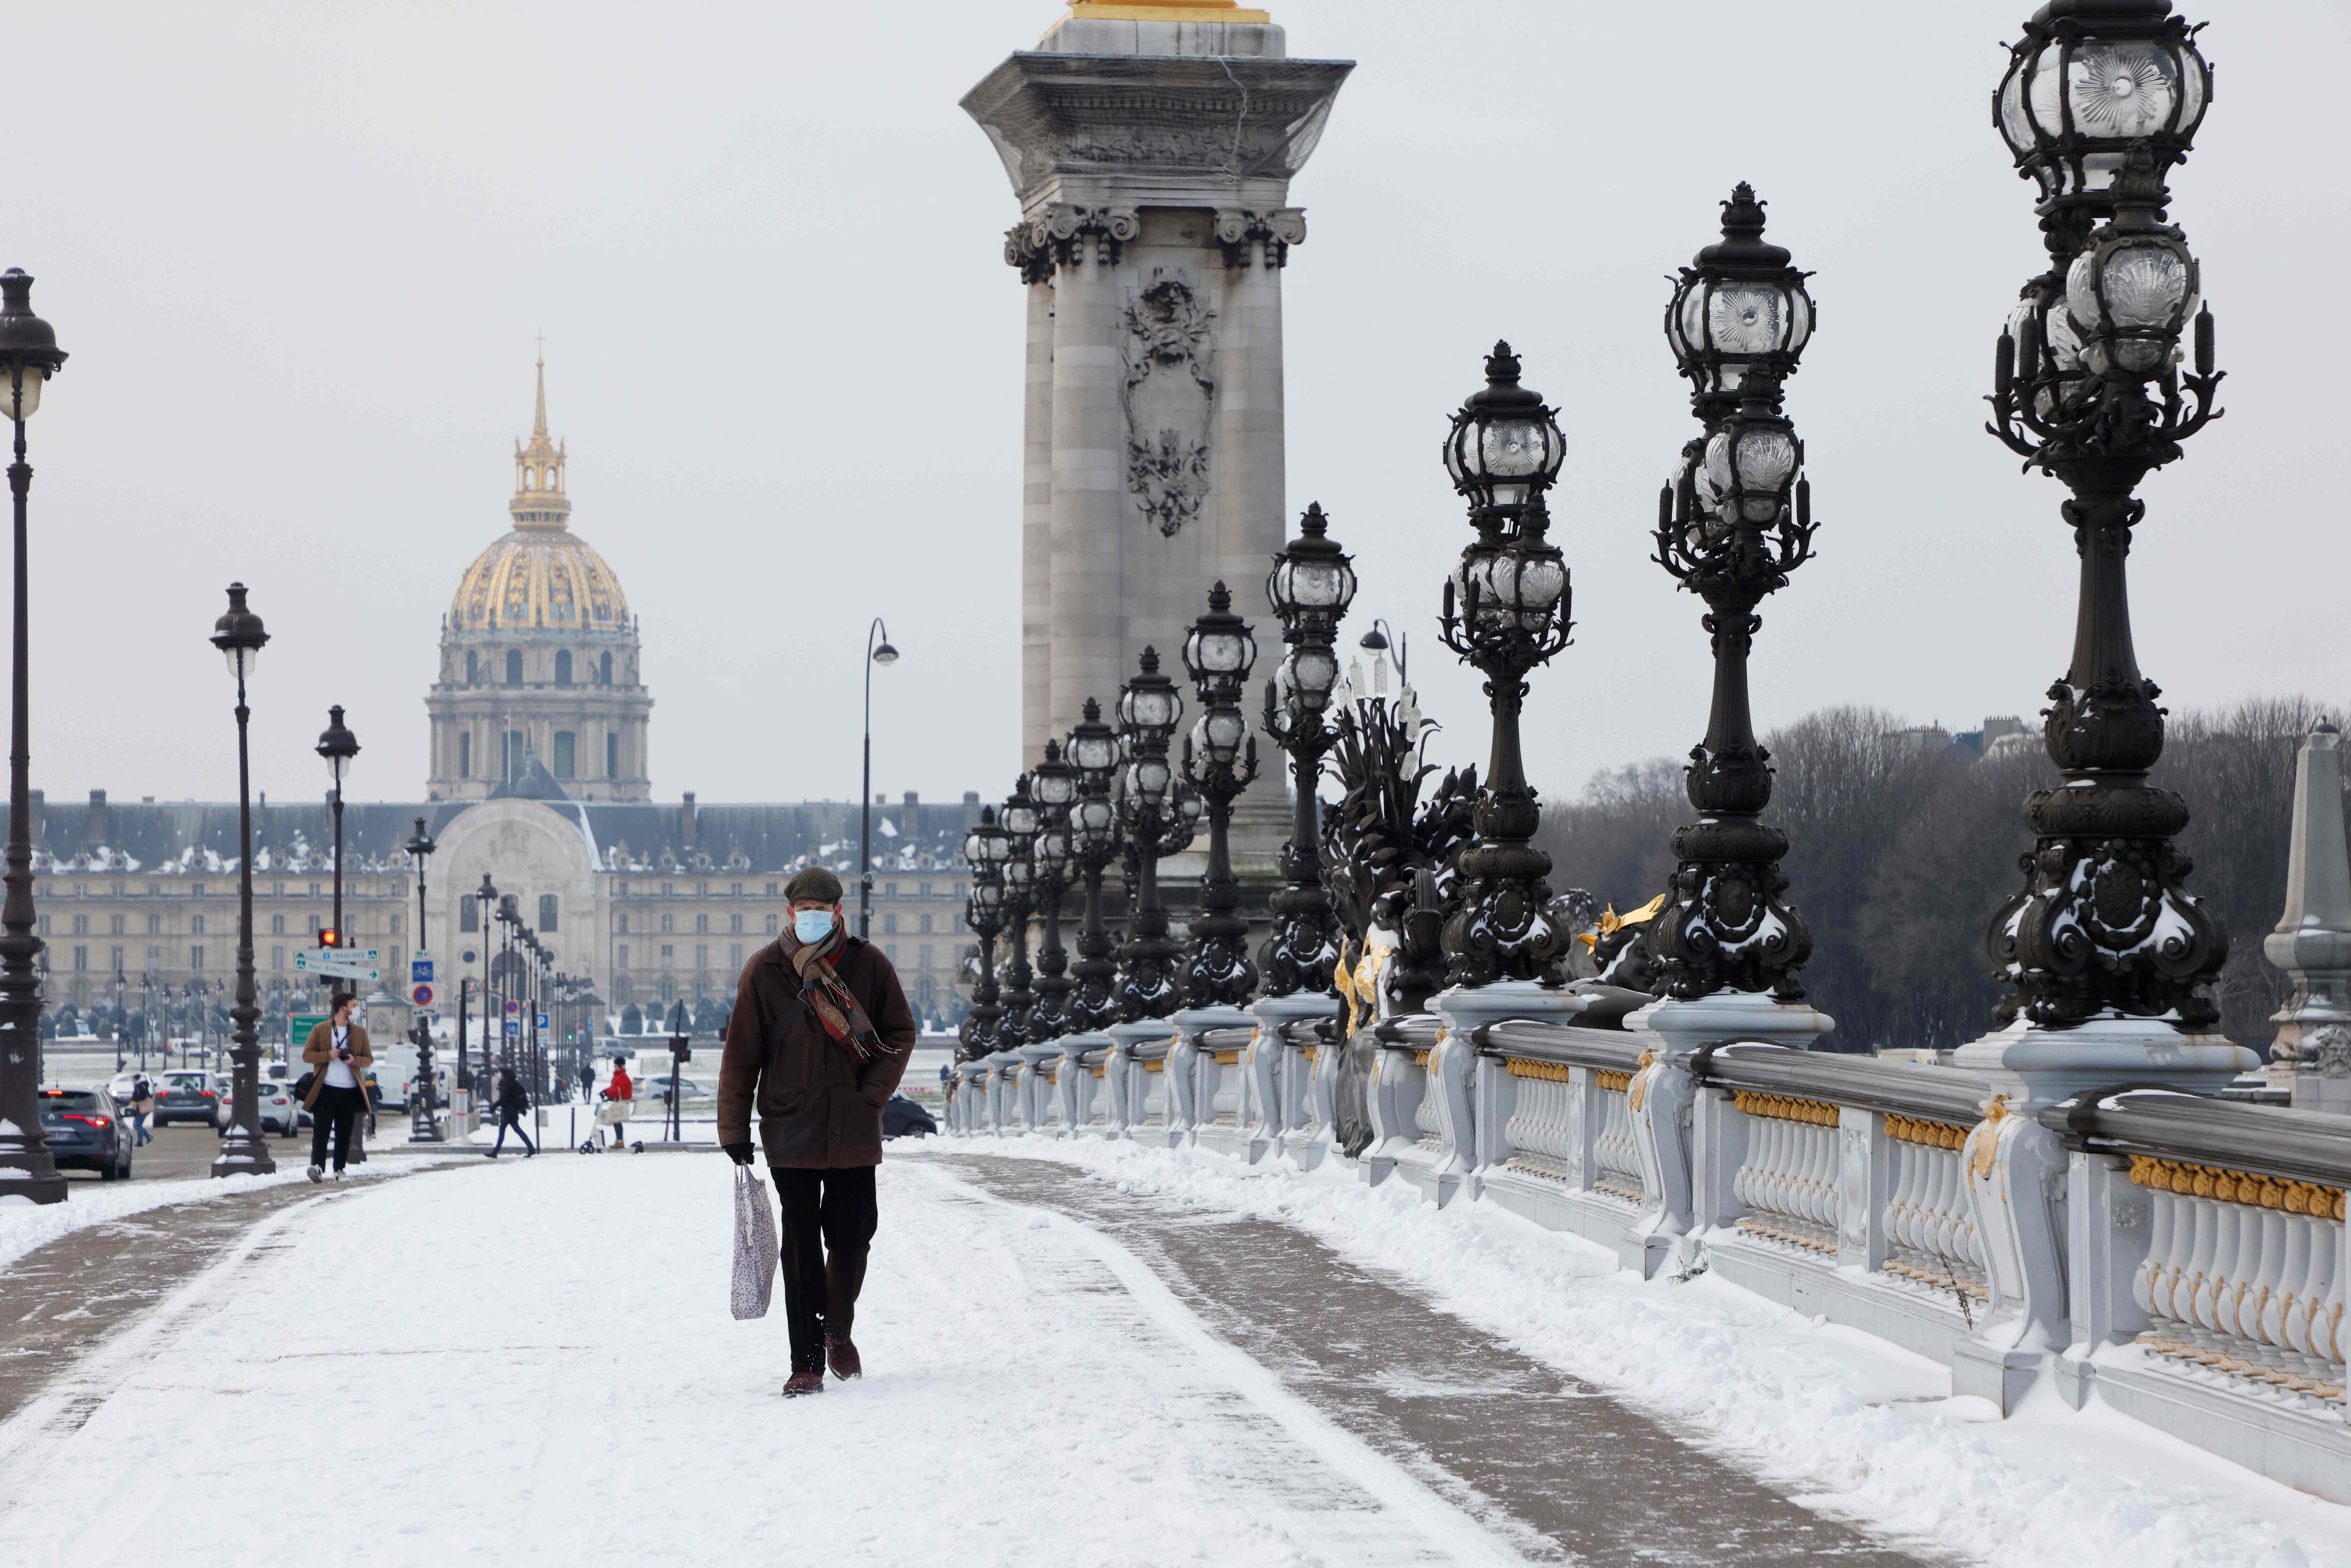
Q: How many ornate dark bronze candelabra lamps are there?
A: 10